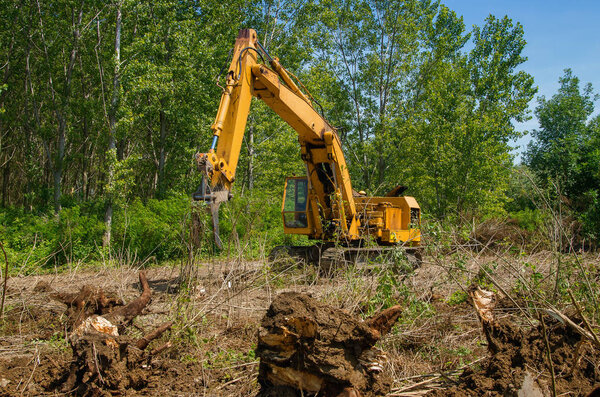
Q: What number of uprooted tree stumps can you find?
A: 3